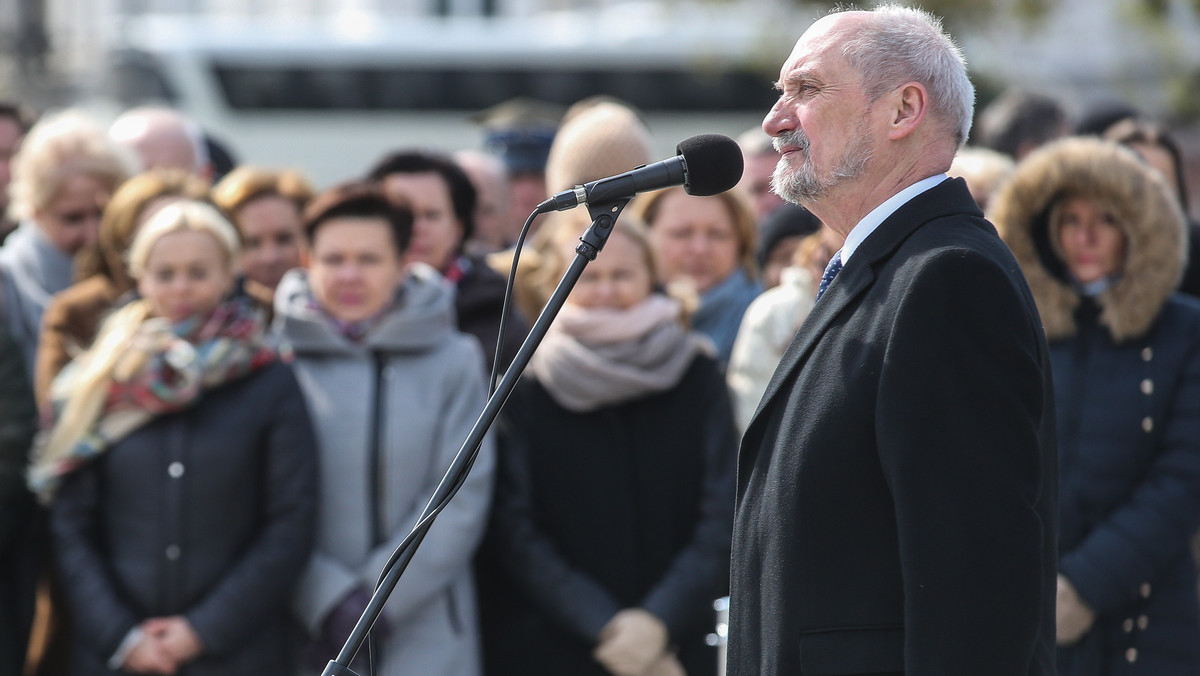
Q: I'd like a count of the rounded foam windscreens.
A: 1